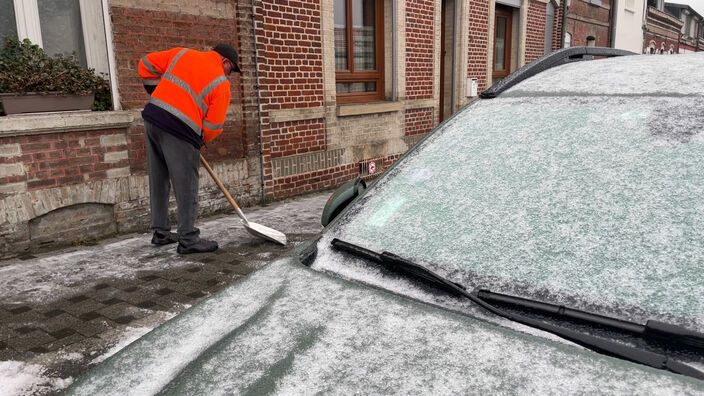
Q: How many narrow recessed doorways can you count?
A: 1